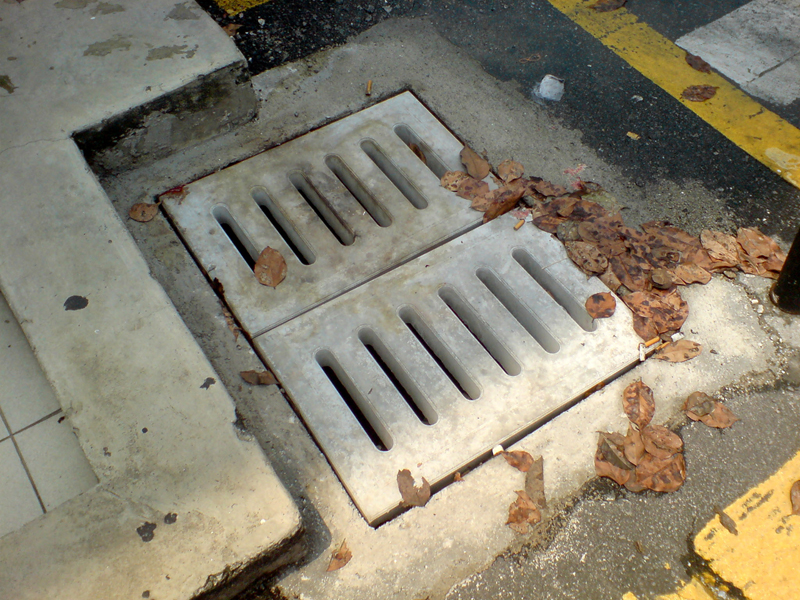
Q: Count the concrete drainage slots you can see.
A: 12